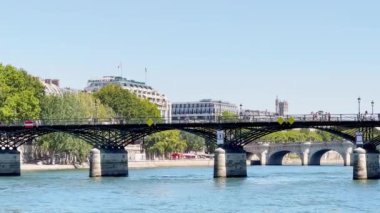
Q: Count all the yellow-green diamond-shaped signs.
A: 3